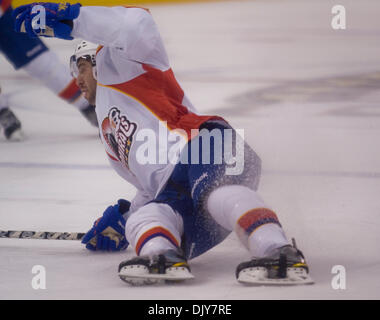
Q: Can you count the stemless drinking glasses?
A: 0